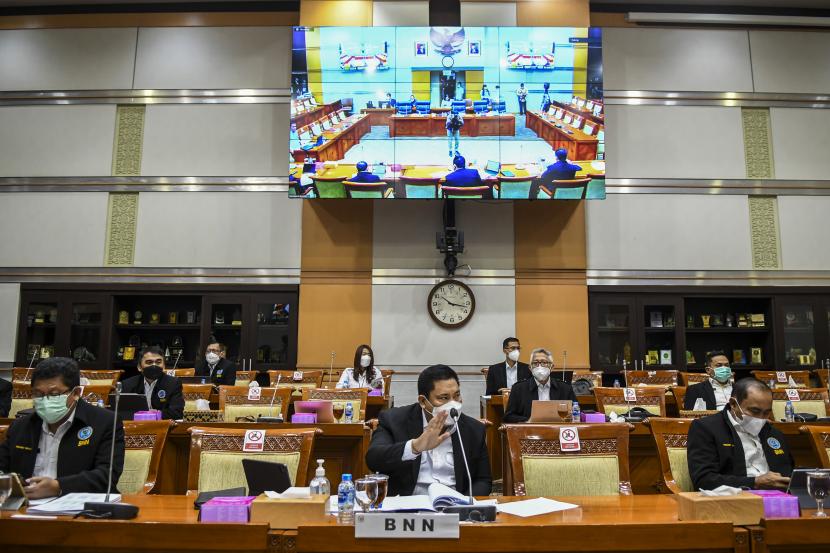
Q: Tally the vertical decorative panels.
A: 4